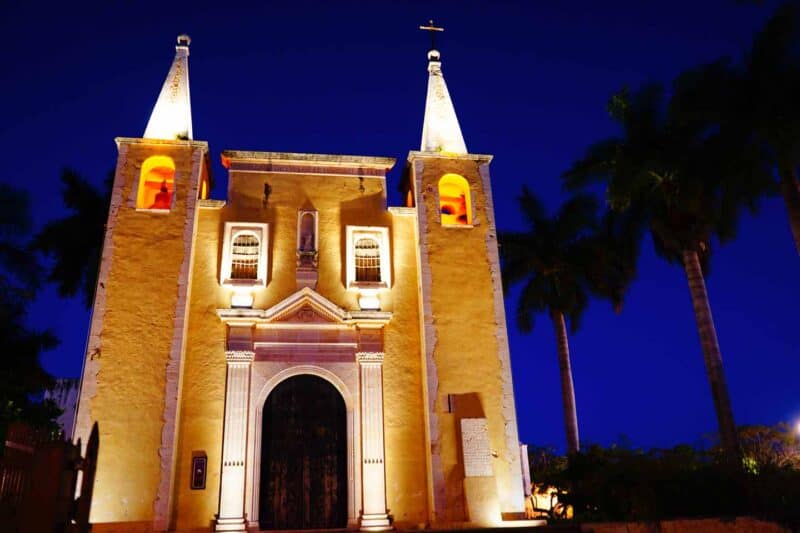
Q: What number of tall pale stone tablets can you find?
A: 1